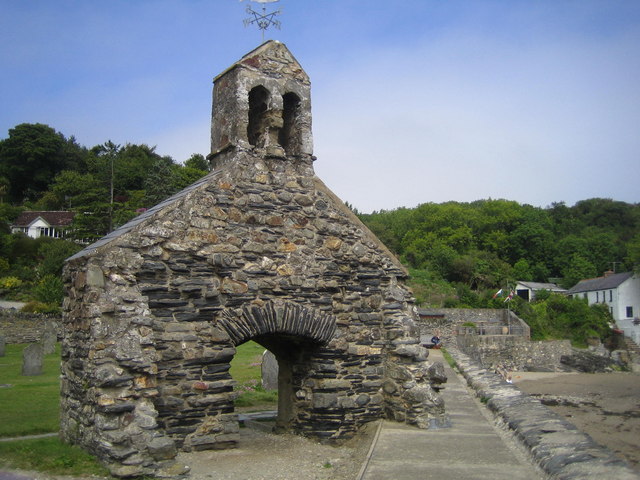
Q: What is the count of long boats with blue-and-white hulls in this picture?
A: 0